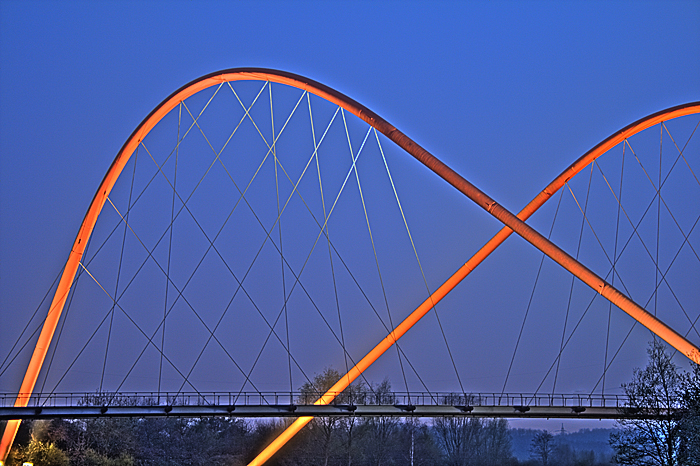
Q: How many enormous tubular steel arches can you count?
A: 2